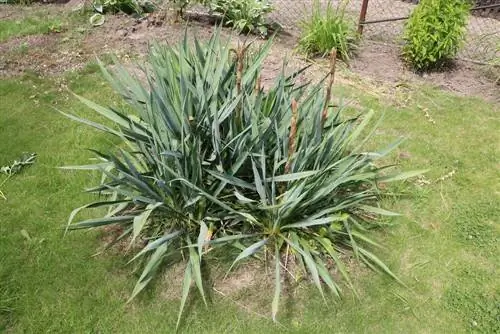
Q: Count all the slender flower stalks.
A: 4